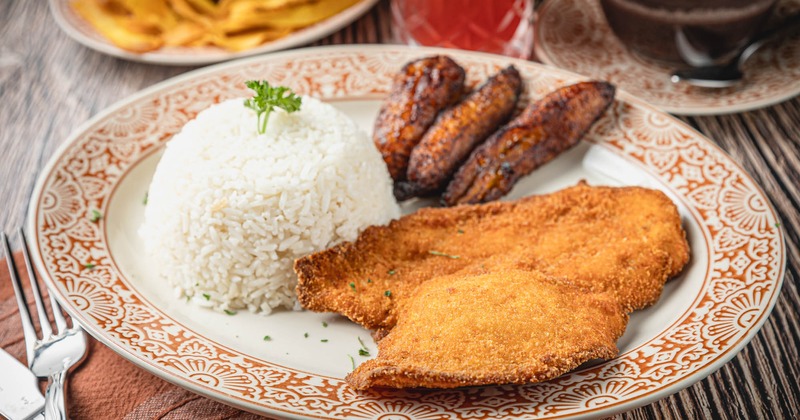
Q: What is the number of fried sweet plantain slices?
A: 3